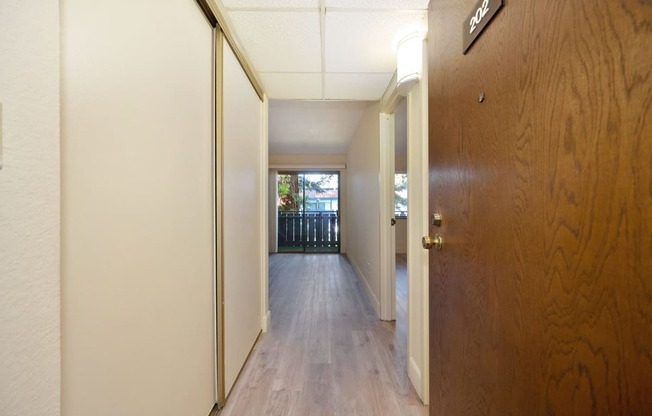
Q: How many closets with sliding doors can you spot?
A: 1